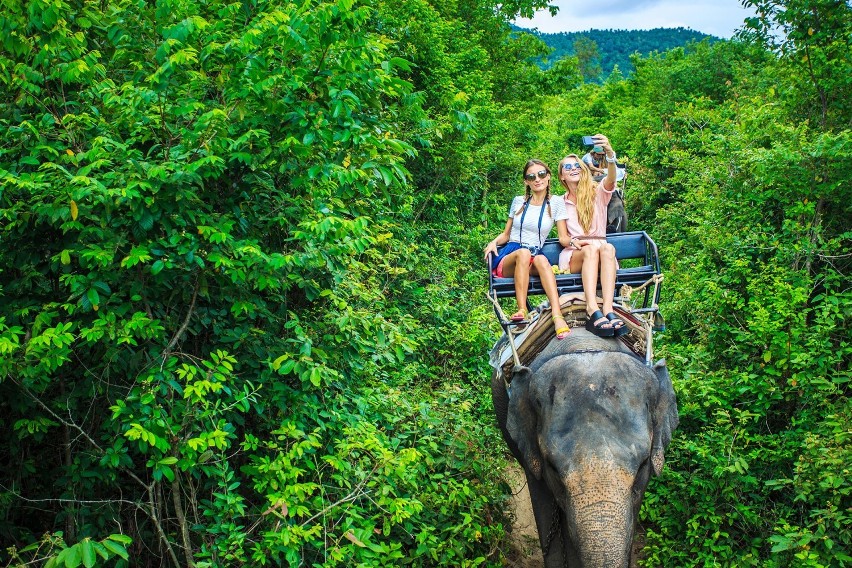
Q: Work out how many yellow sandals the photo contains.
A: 2